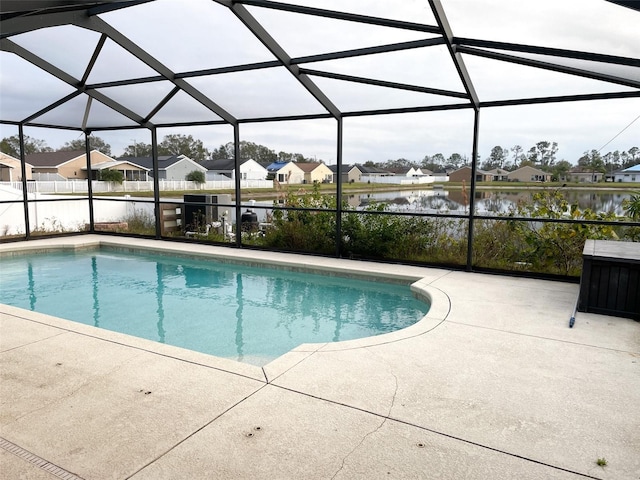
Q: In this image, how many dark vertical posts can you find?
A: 6